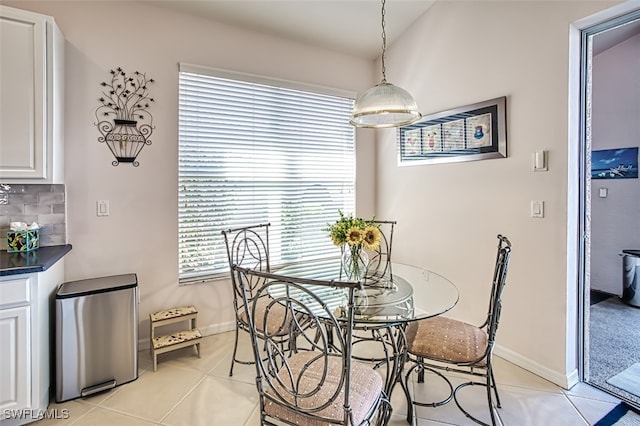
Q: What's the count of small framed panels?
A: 4